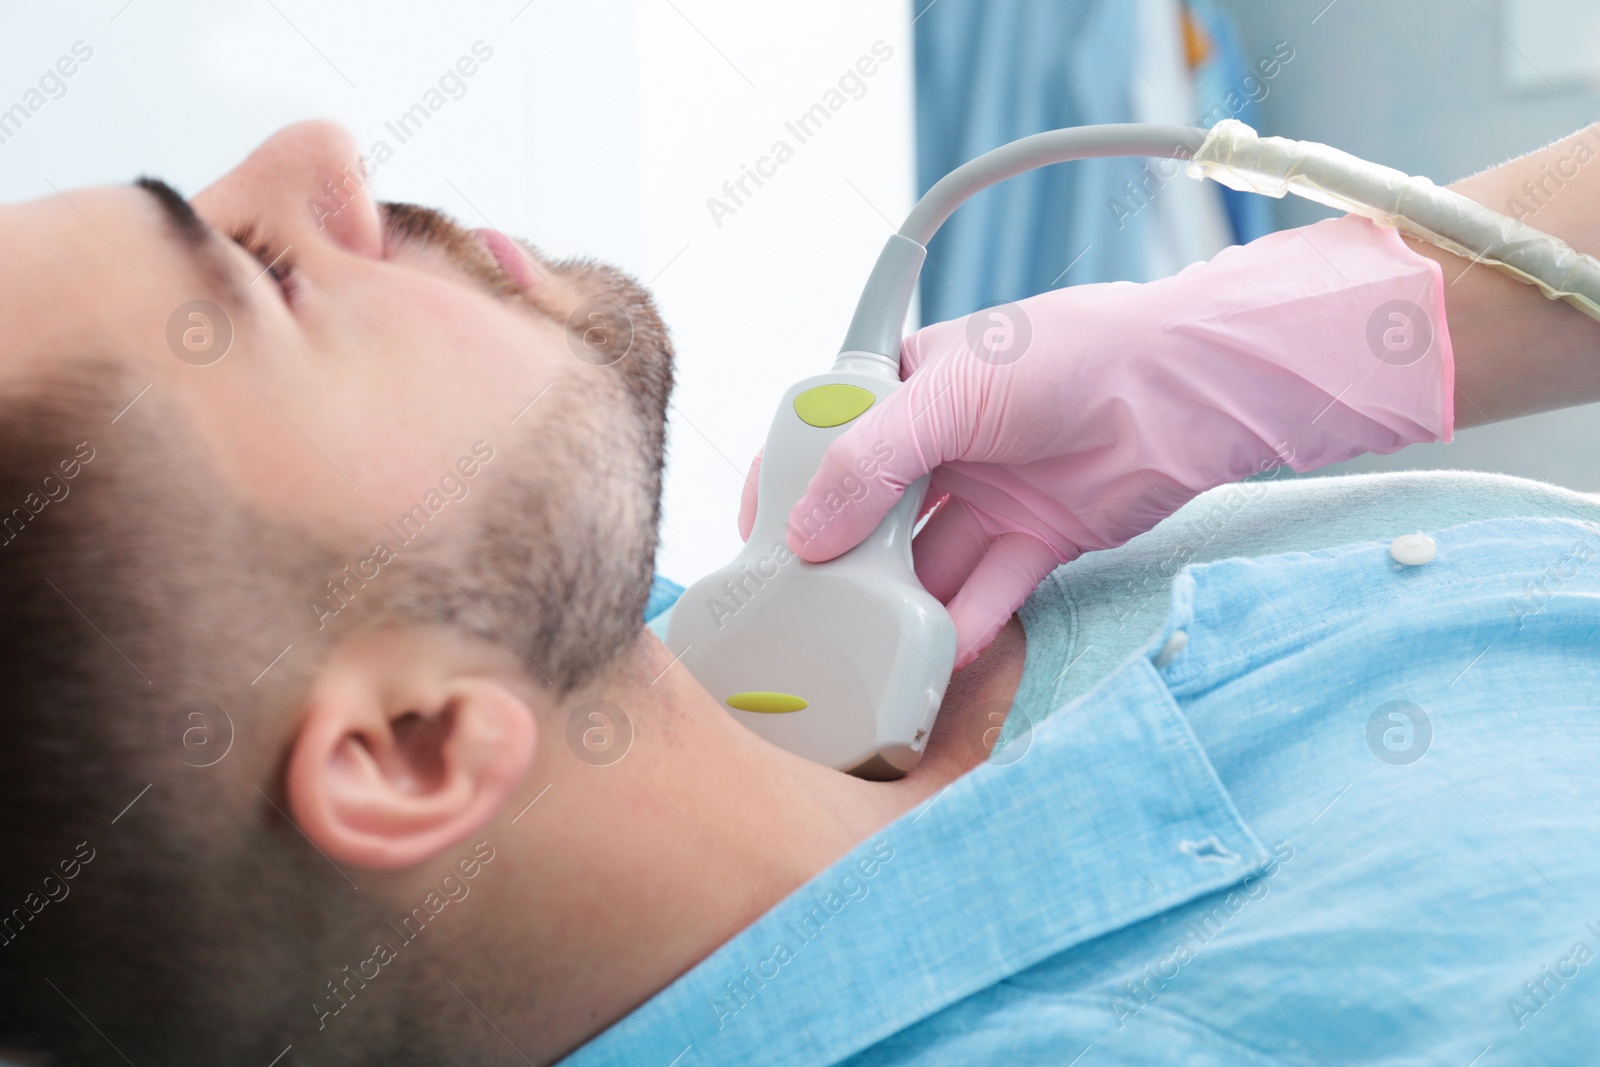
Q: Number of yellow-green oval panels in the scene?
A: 2